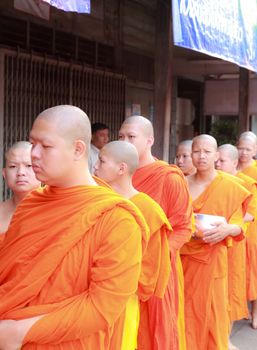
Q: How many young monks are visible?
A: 8